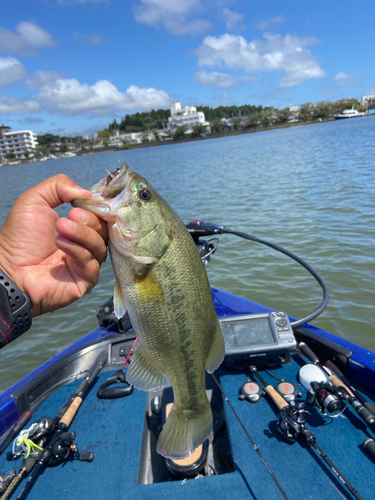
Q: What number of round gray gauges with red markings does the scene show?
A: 2